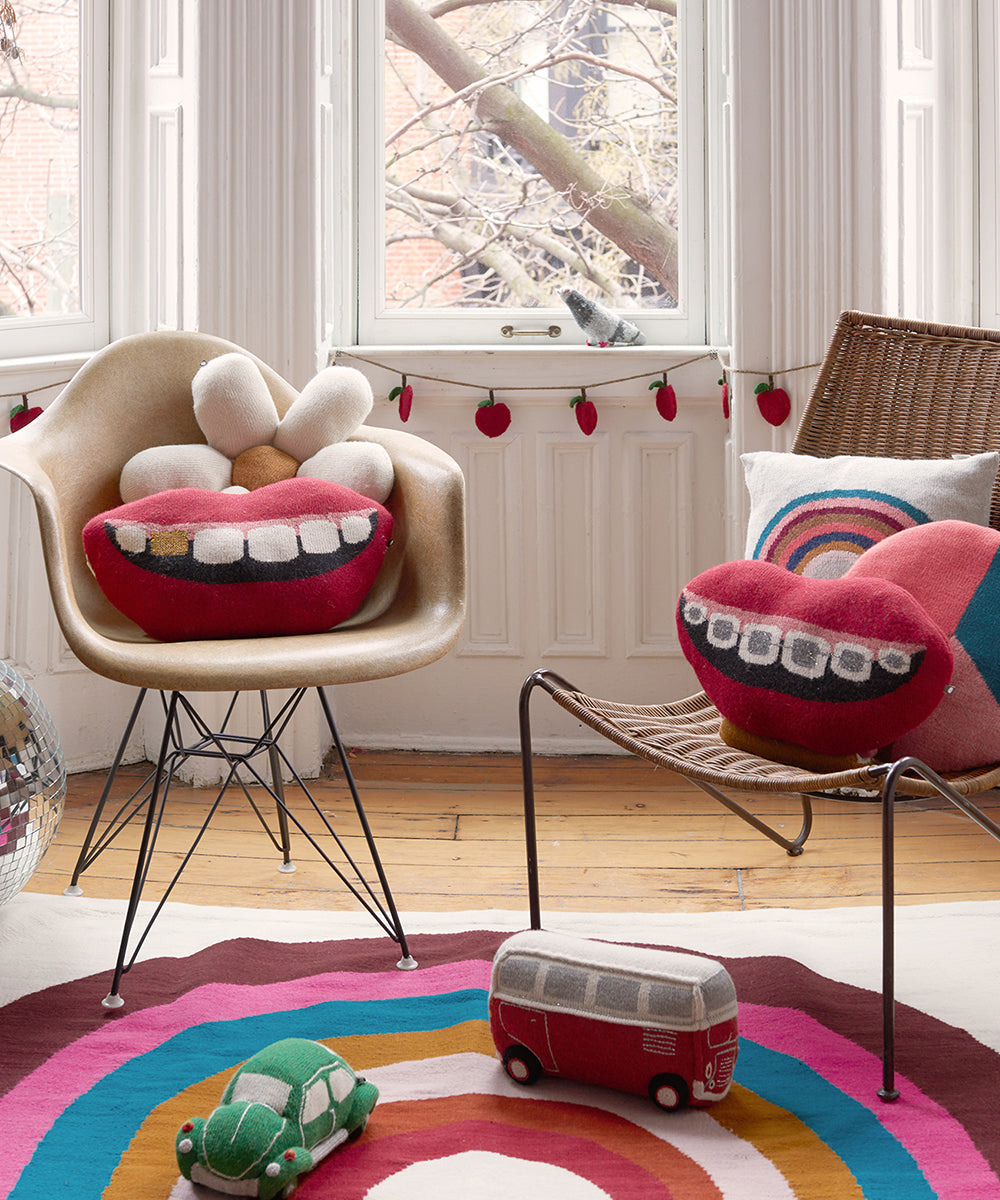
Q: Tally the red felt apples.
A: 7